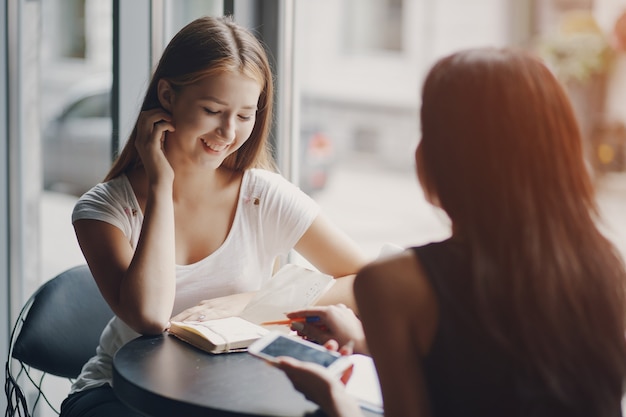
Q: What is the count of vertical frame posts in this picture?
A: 3